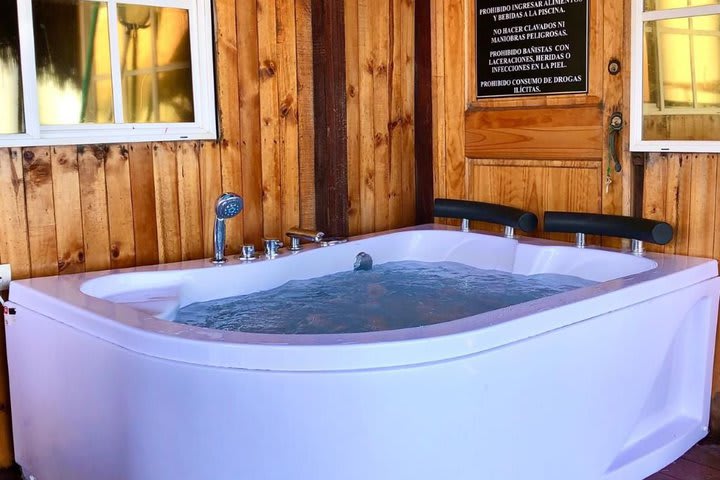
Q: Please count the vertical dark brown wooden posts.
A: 2